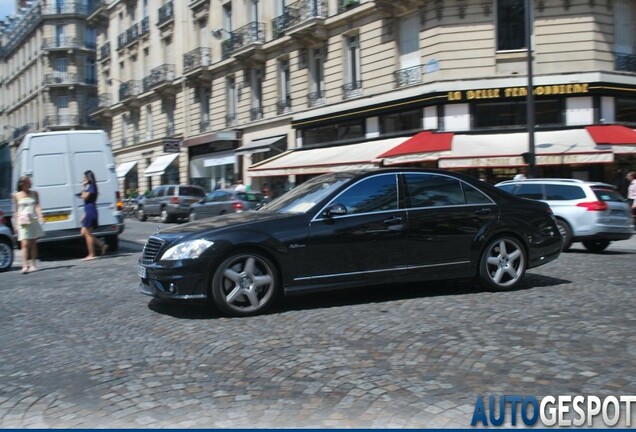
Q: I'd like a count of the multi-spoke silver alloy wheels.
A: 2